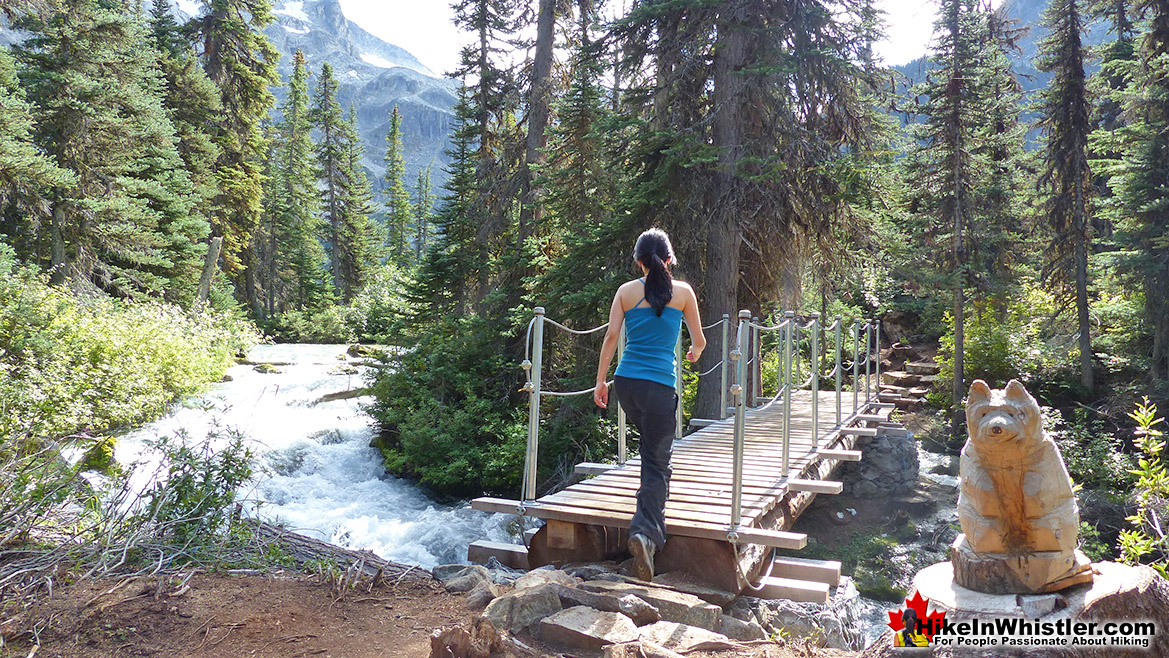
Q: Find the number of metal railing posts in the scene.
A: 14